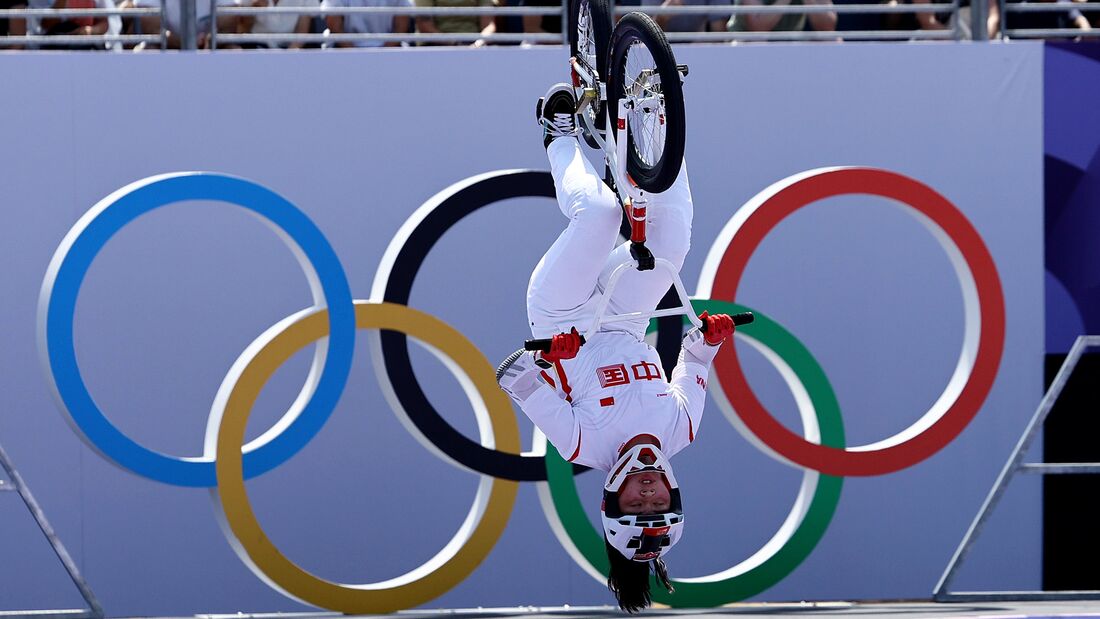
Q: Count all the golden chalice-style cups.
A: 0